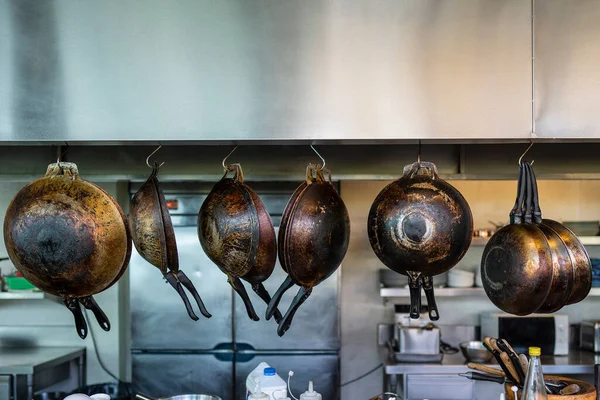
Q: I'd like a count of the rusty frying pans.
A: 13